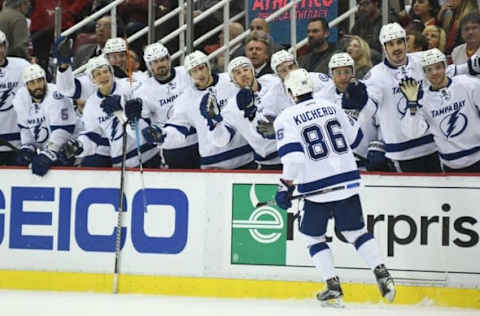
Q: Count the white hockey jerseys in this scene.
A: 12